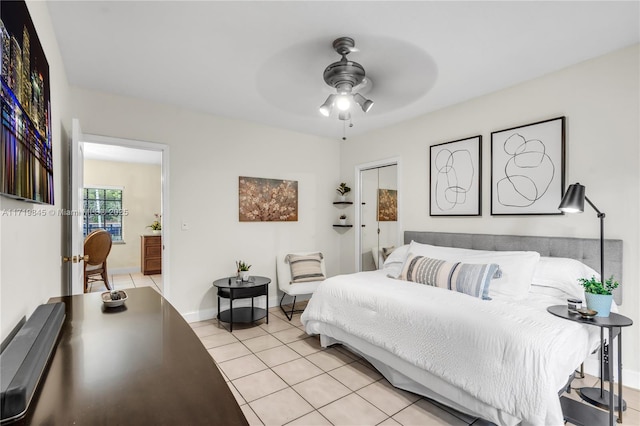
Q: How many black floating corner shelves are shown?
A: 2